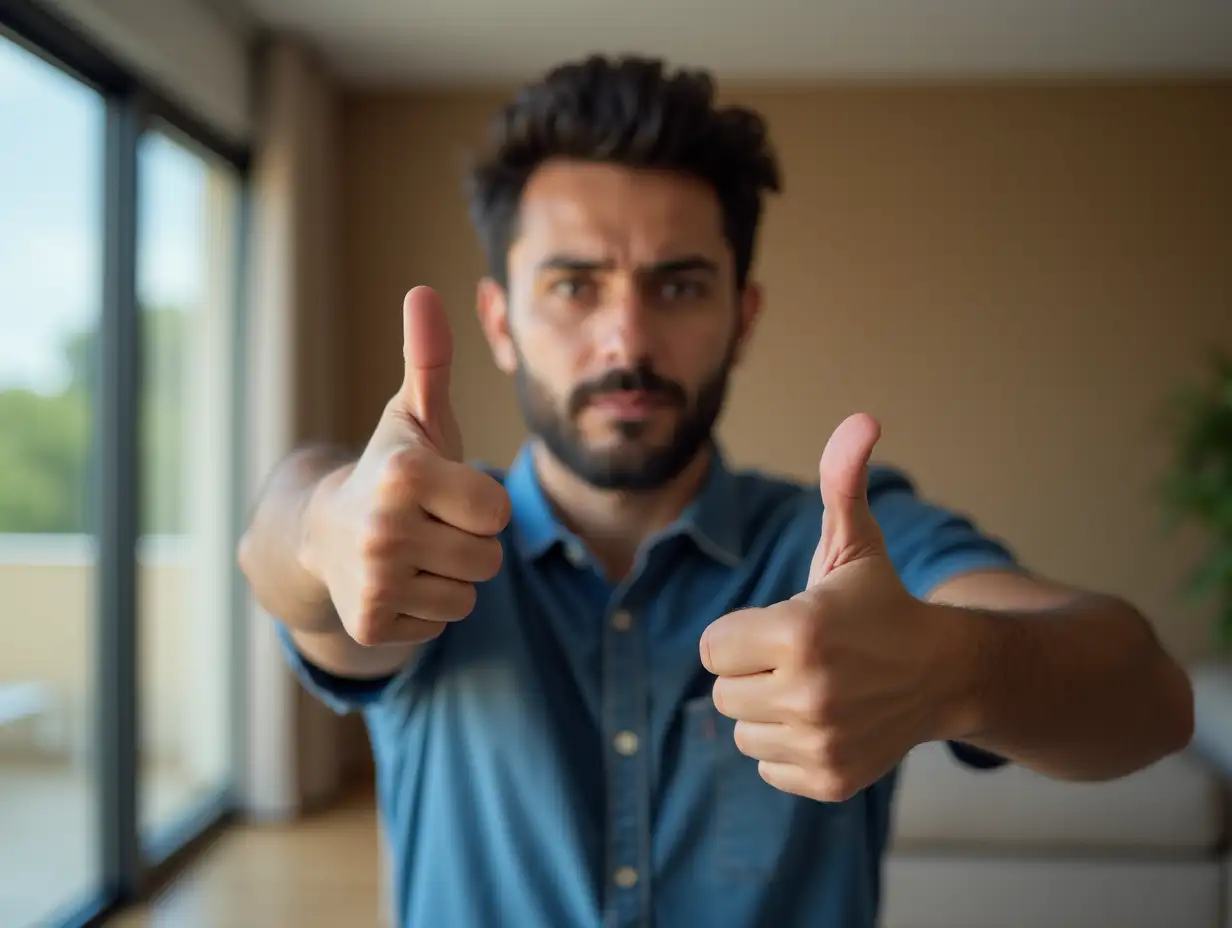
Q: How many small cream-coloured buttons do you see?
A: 4